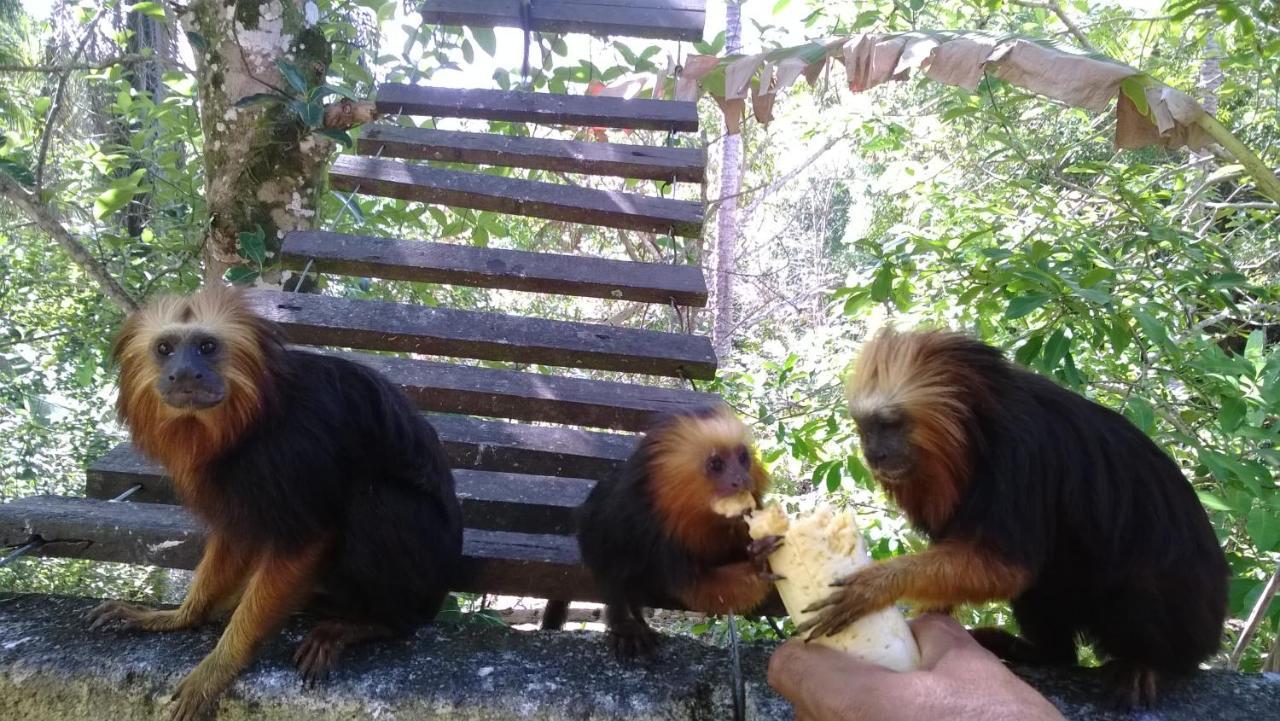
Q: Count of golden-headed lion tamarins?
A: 3